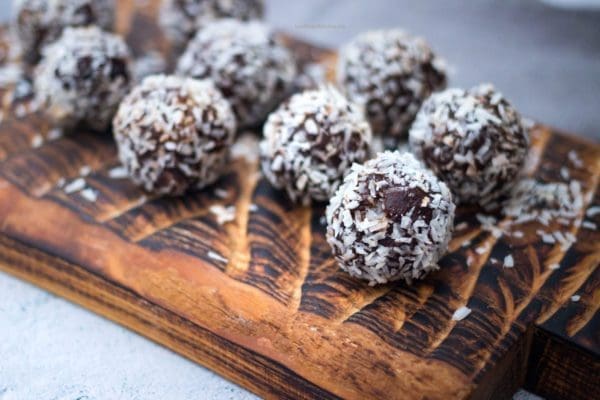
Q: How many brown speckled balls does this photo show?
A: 9